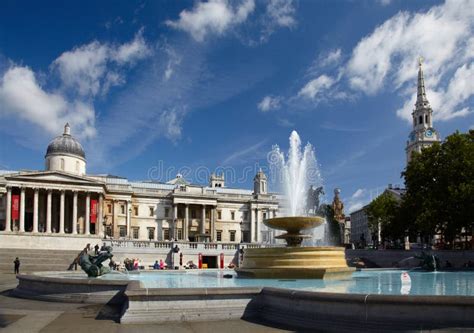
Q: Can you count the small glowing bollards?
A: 0